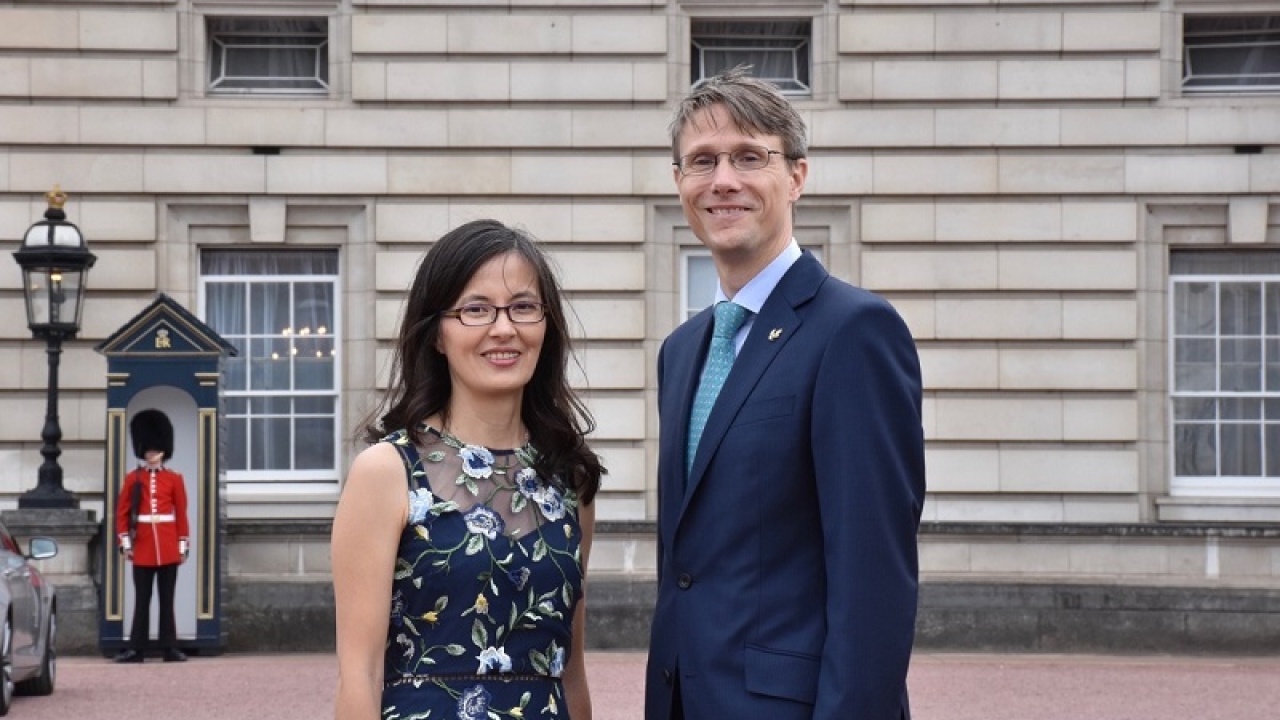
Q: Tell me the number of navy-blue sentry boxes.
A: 1